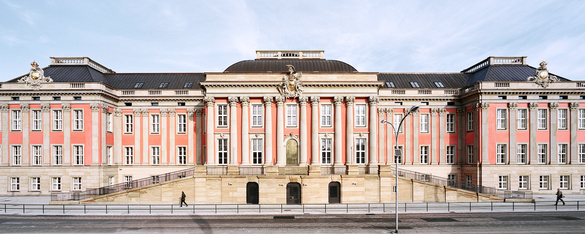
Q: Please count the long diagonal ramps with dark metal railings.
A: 2